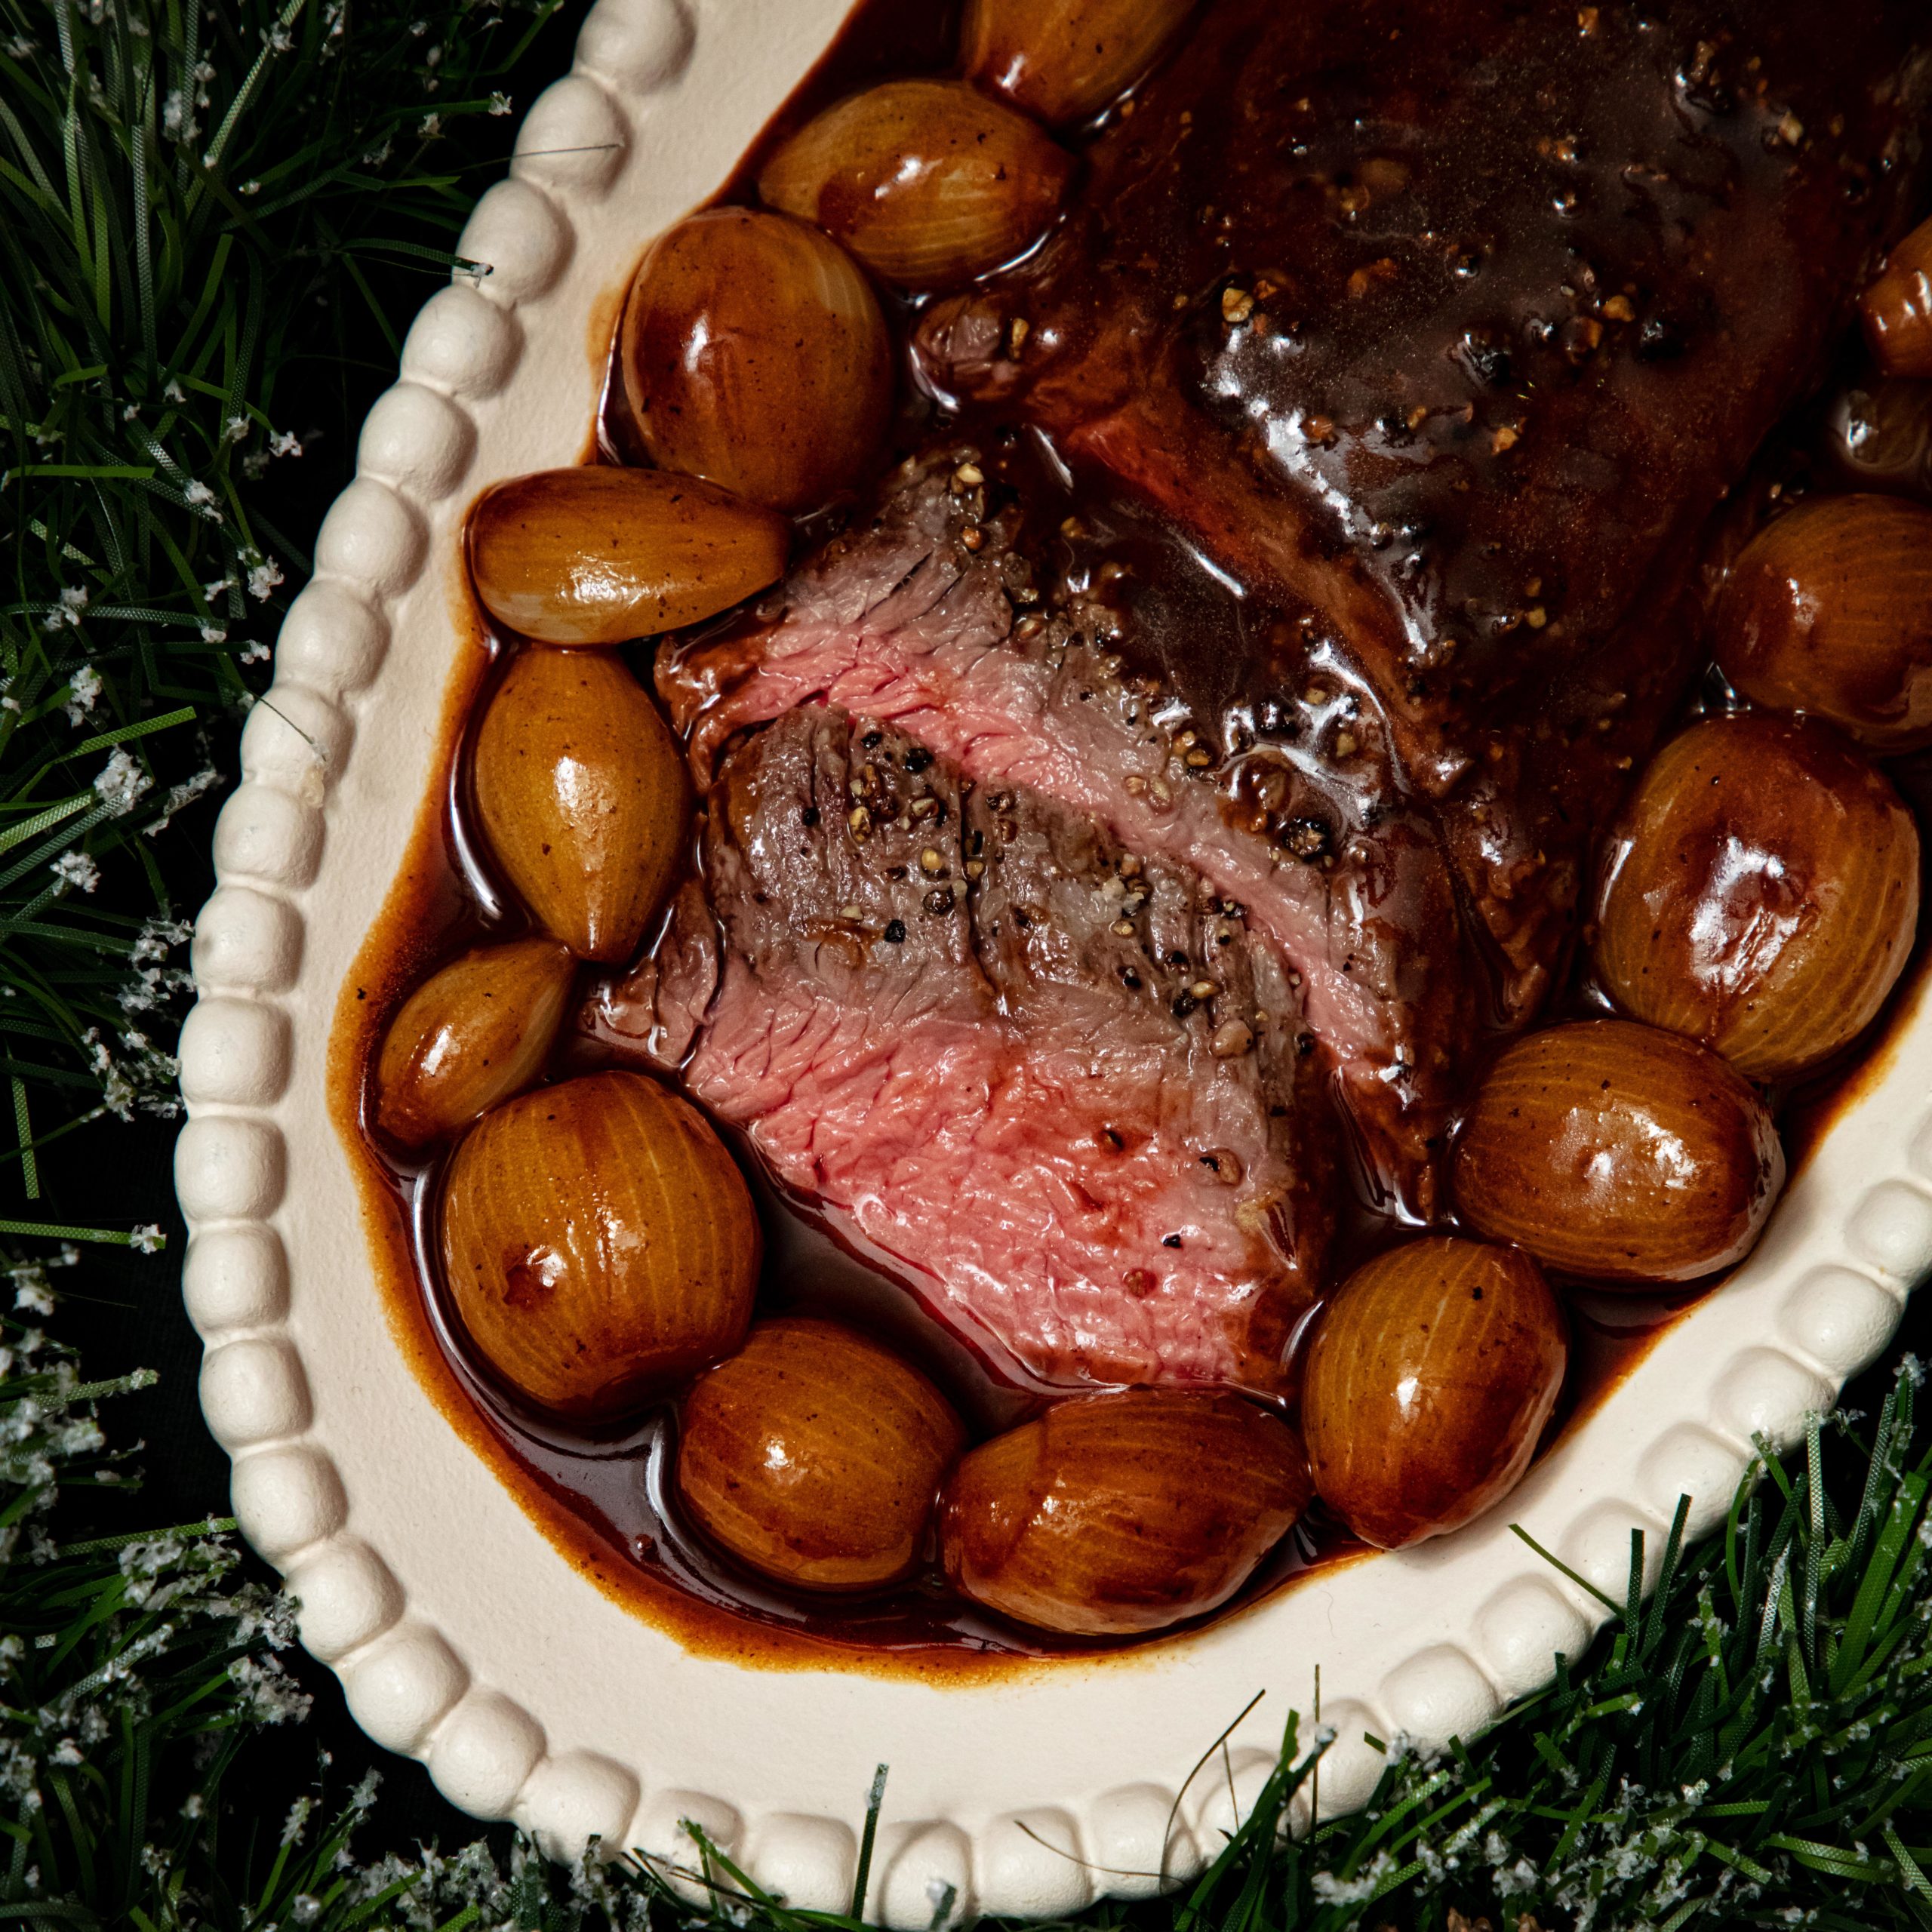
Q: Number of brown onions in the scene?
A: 14